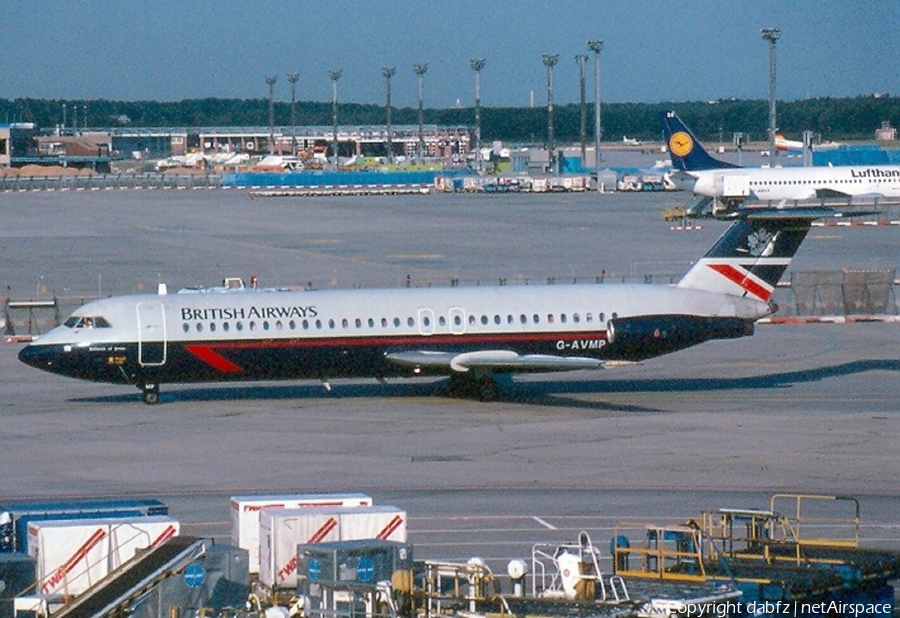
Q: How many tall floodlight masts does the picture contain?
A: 10